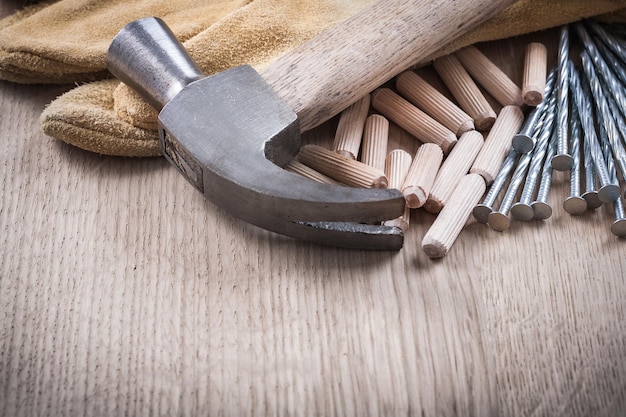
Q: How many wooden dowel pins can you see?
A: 14